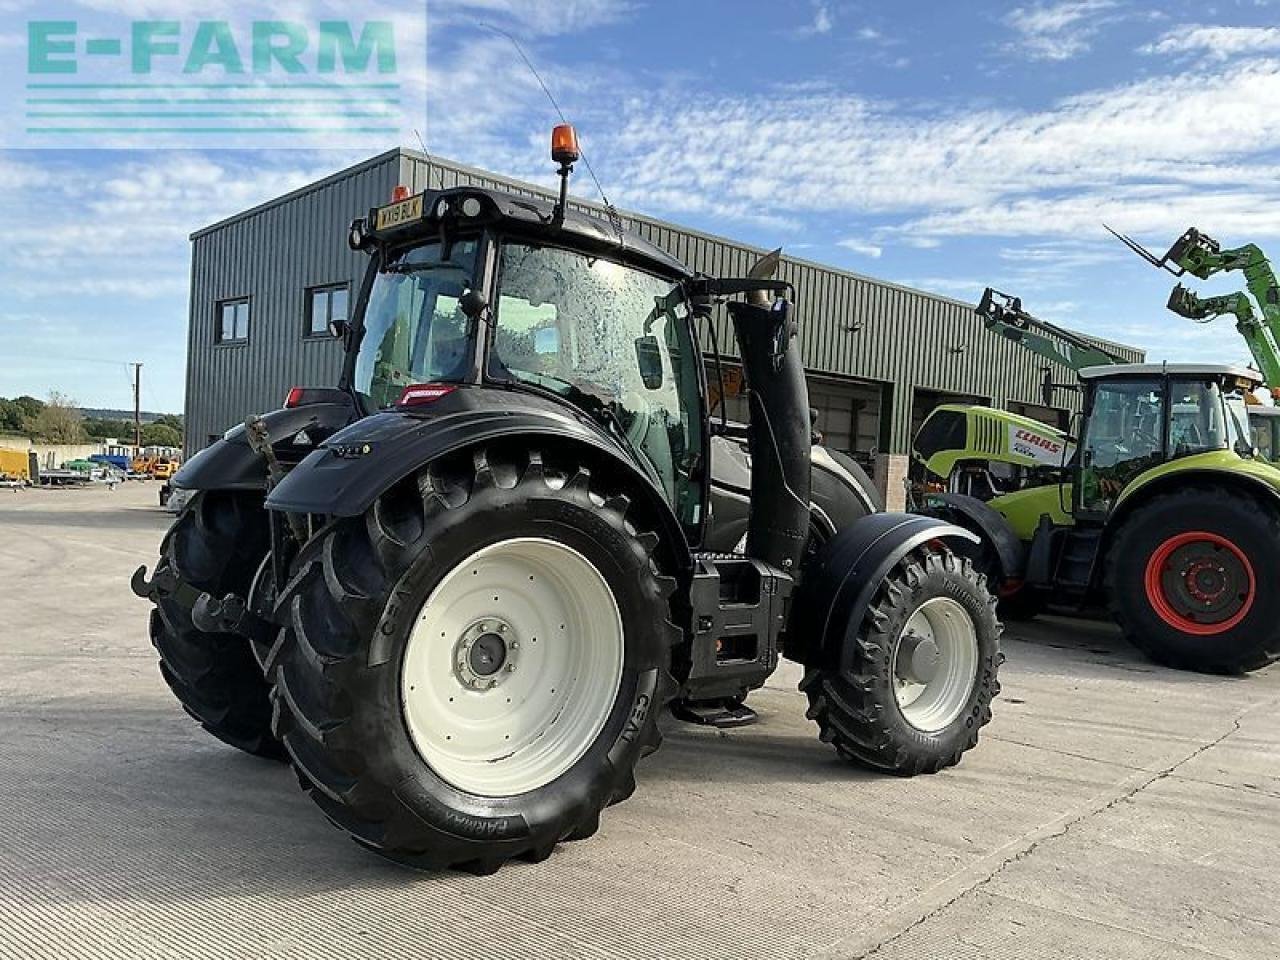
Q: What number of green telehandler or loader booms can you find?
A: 3